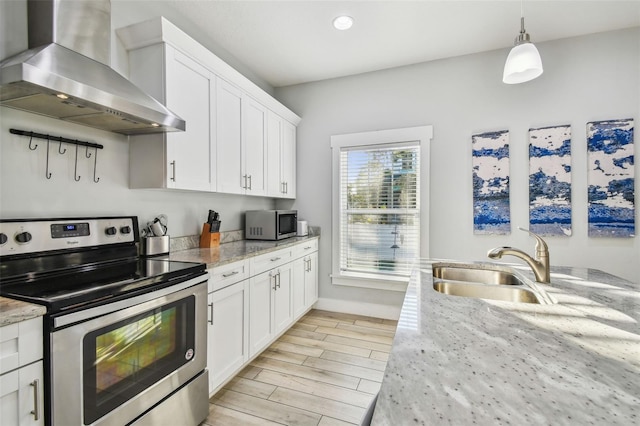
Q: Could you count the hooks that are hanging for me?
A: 6